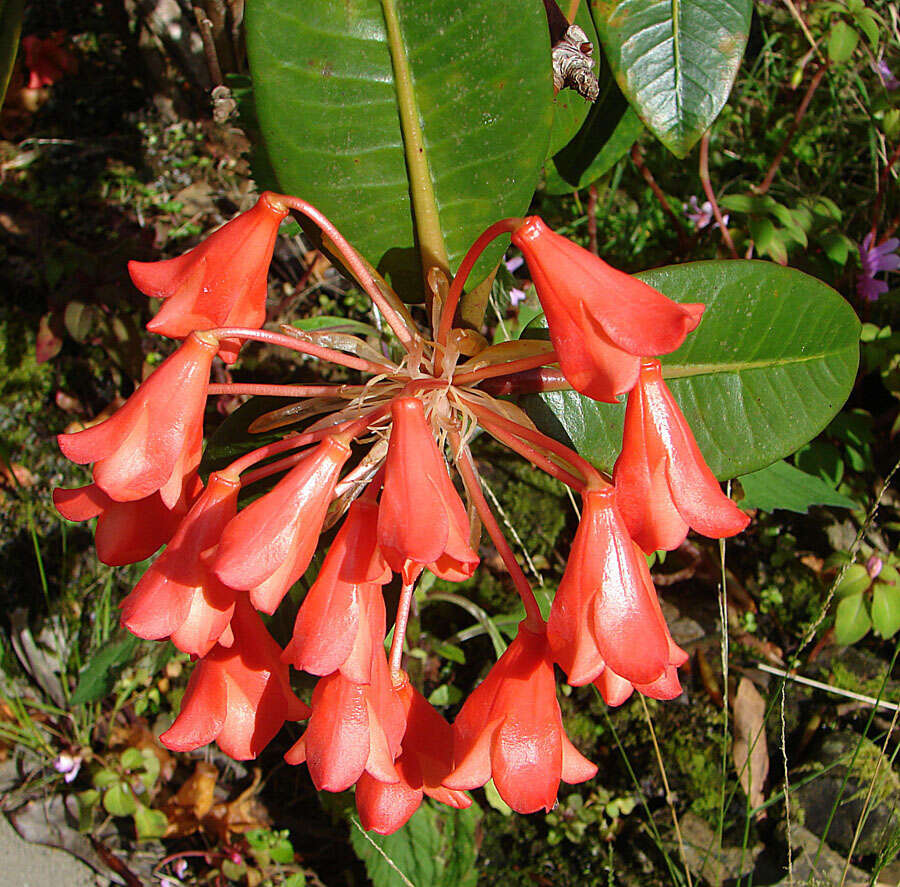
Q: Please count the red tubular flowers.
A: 14